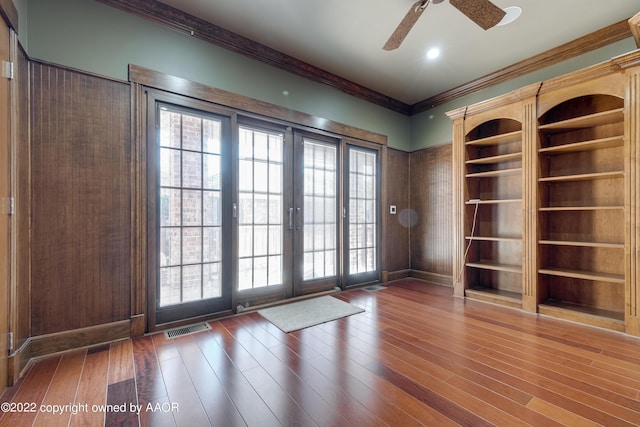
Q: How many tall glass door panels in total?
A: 4